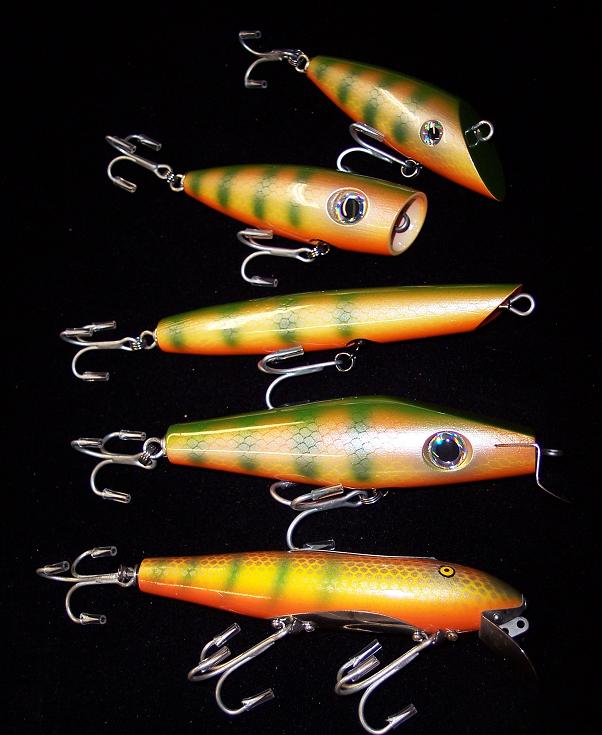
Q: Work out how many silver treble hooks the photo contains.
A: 11